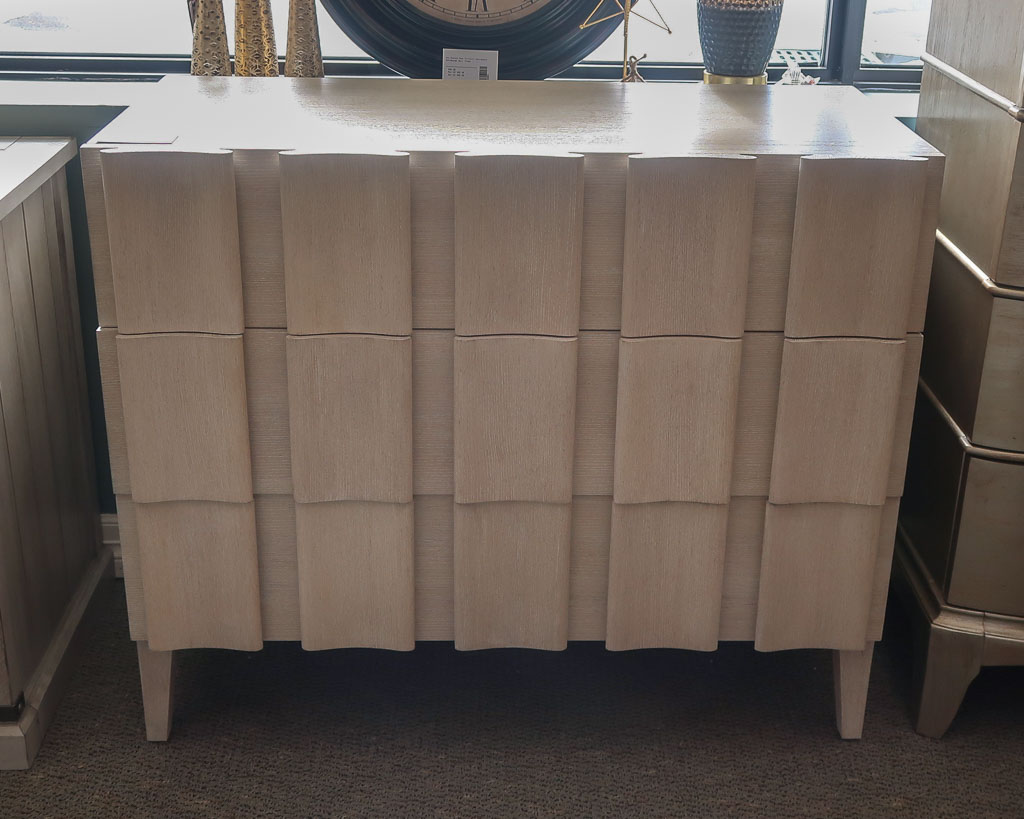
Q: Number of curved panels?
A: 15